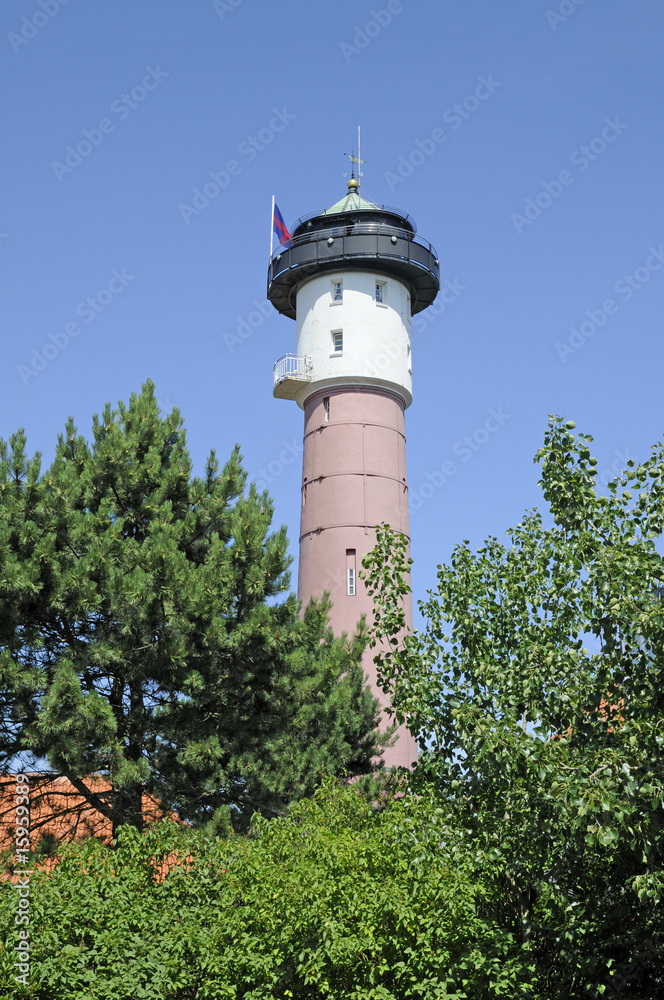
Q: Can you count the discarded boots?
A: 0